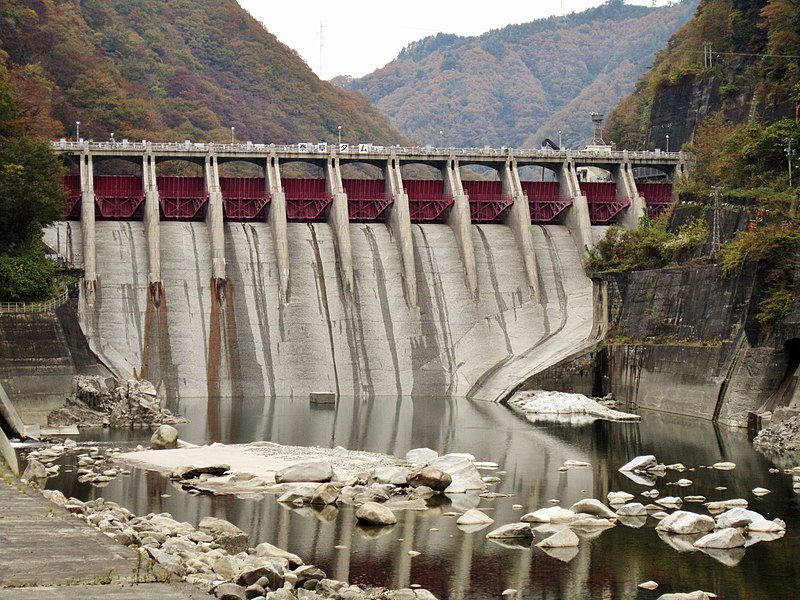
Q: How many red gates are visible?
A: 11